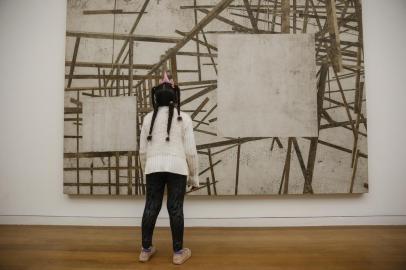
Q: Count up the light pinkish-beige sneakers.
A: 2